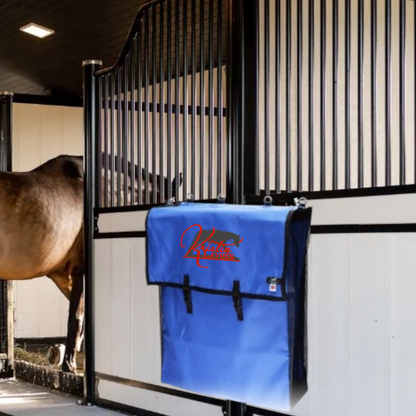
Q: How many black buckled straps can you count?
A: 2